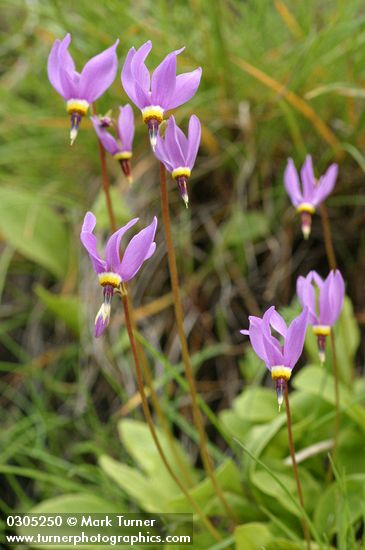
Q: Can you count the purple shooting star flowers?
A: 8